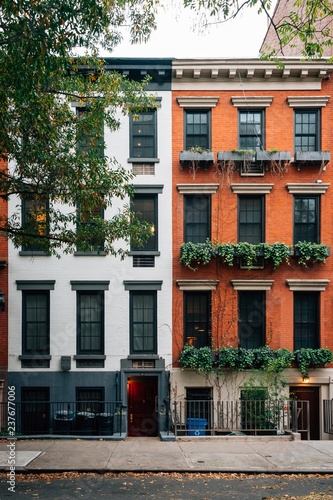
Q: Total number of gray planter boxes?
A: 4